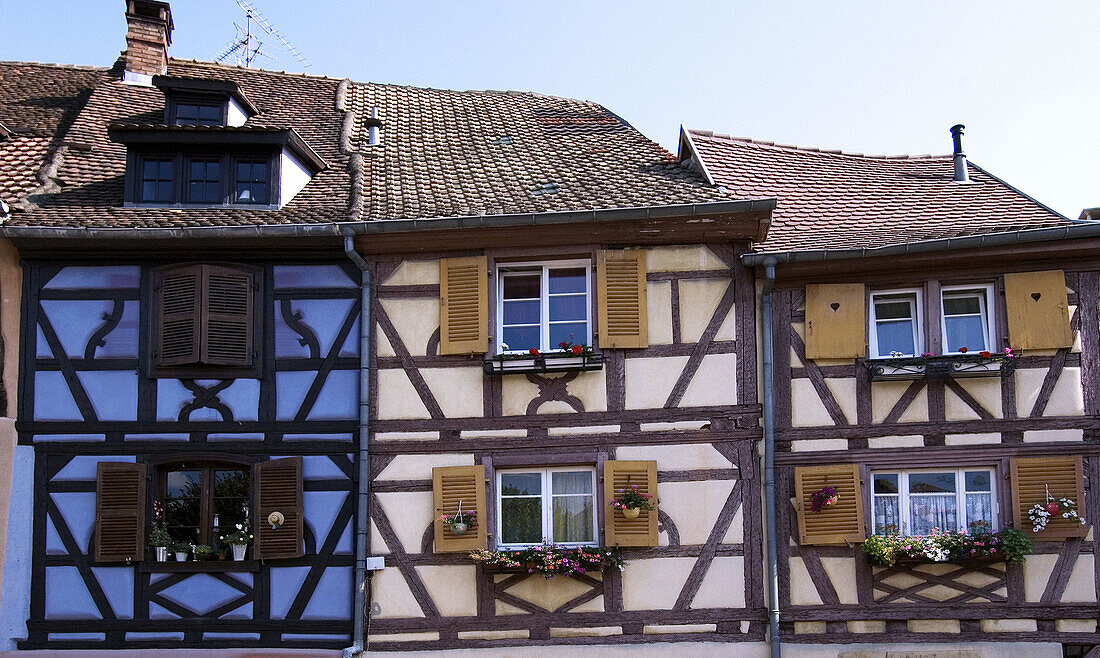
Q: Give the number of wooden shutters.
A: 12